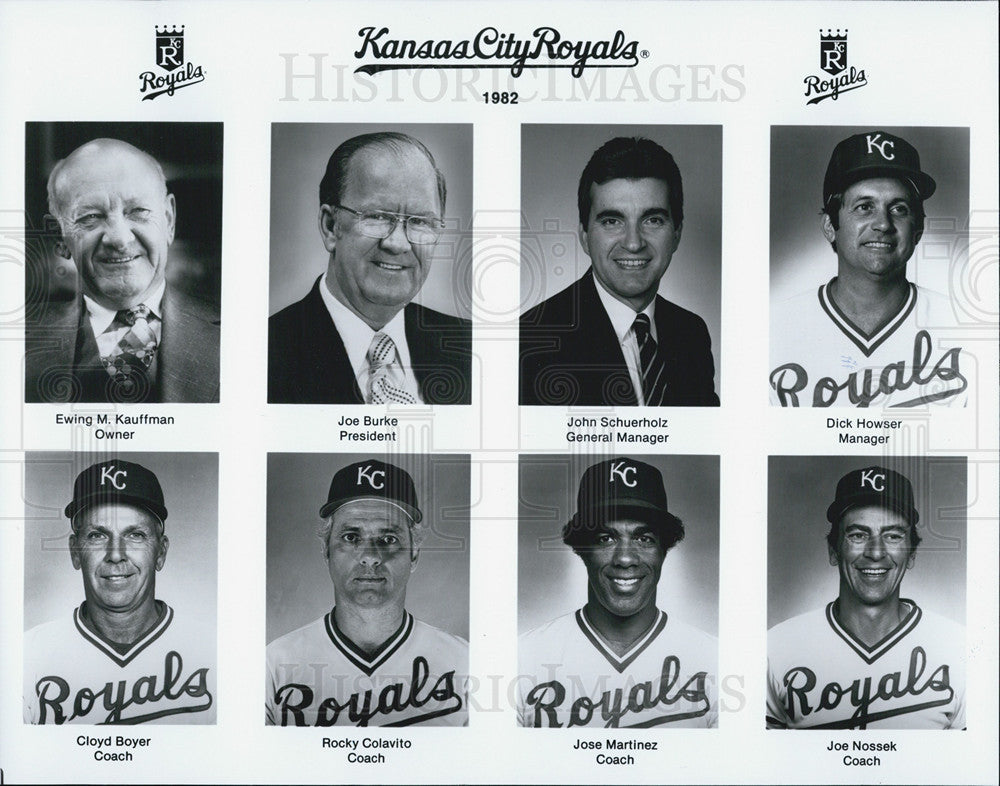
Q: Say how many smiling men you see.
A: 7